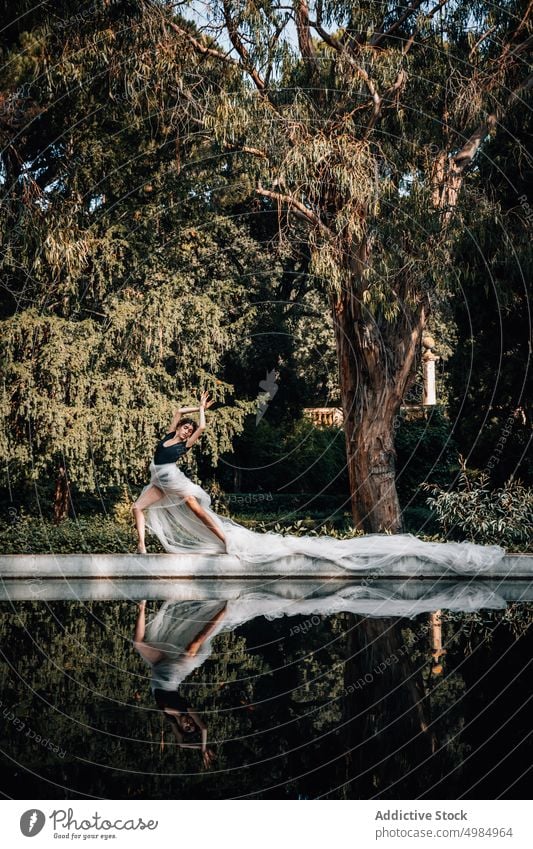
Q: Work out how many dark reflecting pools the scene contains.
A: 1